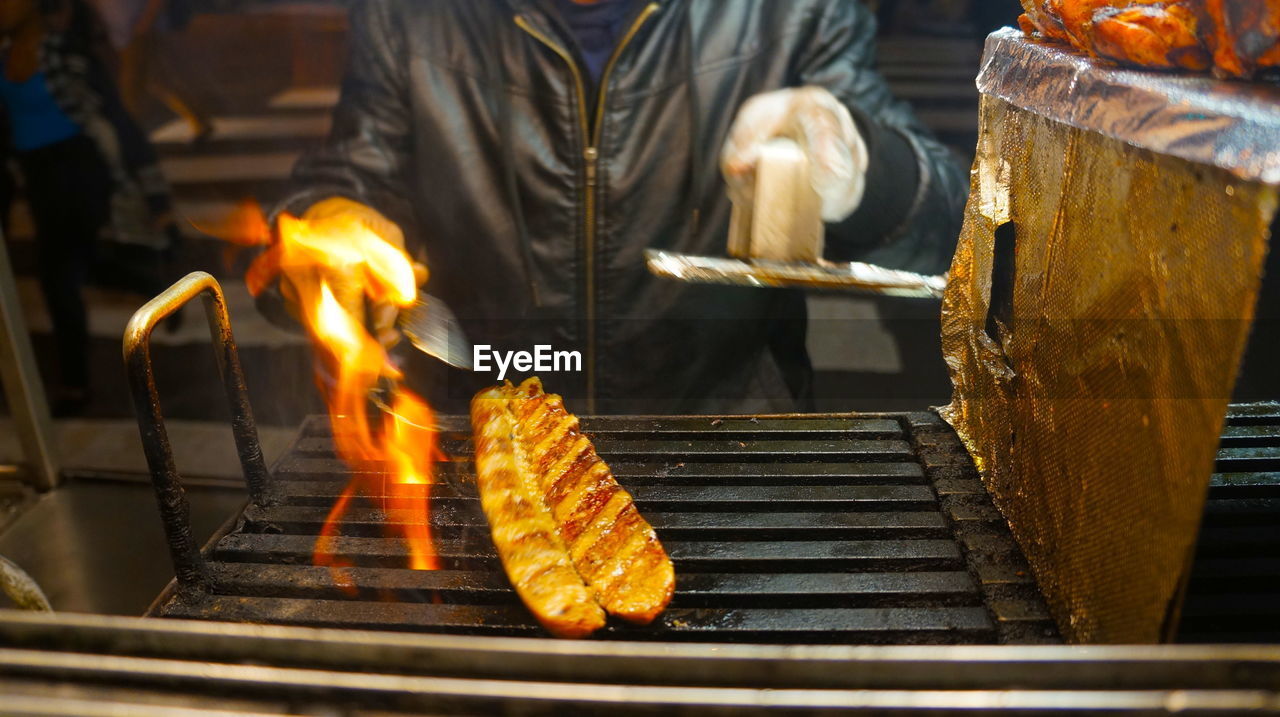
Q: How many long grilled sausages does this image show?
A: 2